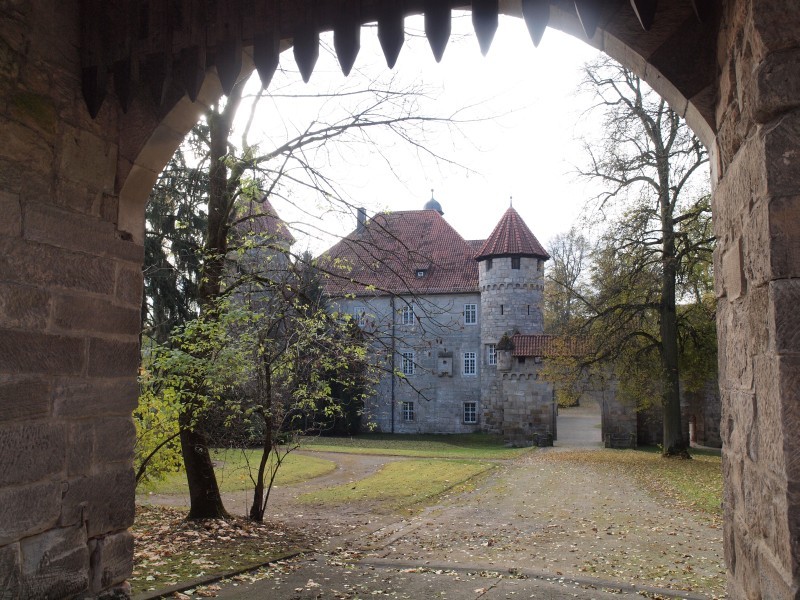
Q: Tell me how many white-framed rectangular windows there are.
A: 8